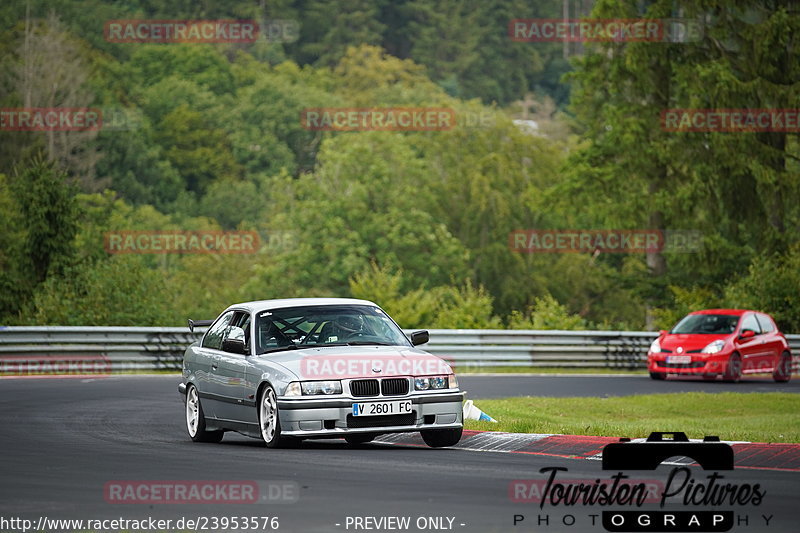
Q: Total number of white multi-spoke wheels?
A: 2